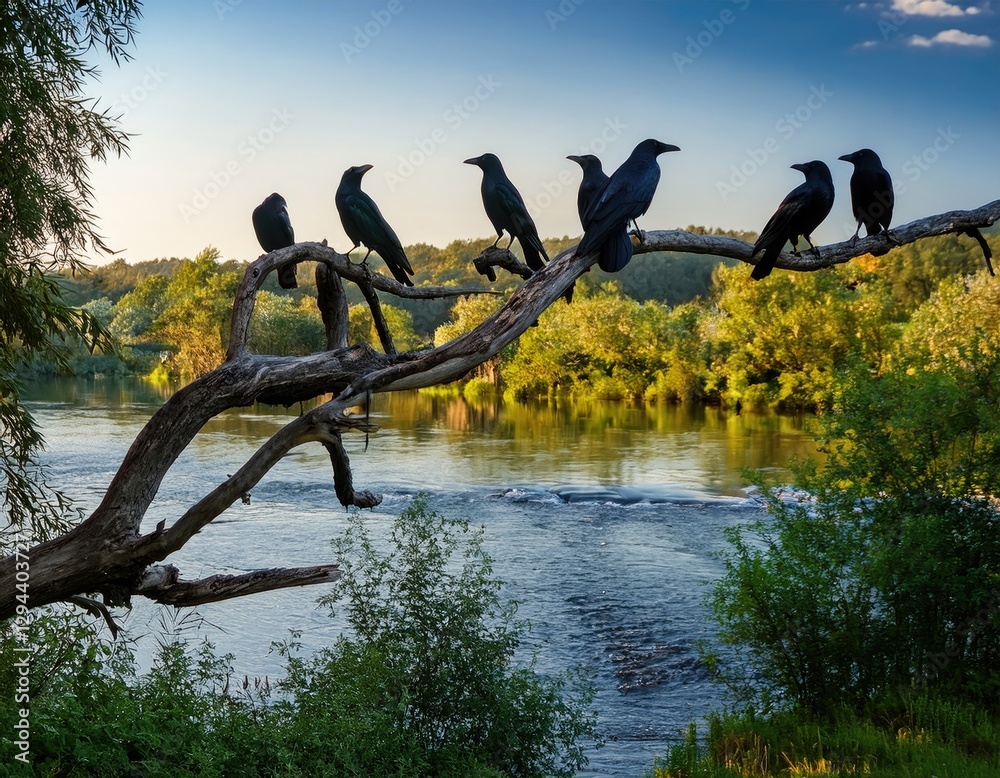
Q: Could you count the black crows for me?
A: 7